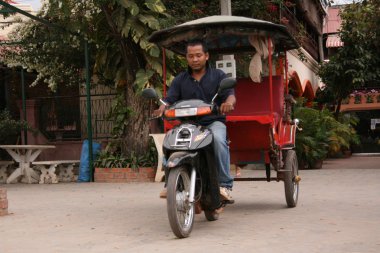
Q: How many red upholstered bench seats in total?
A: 1